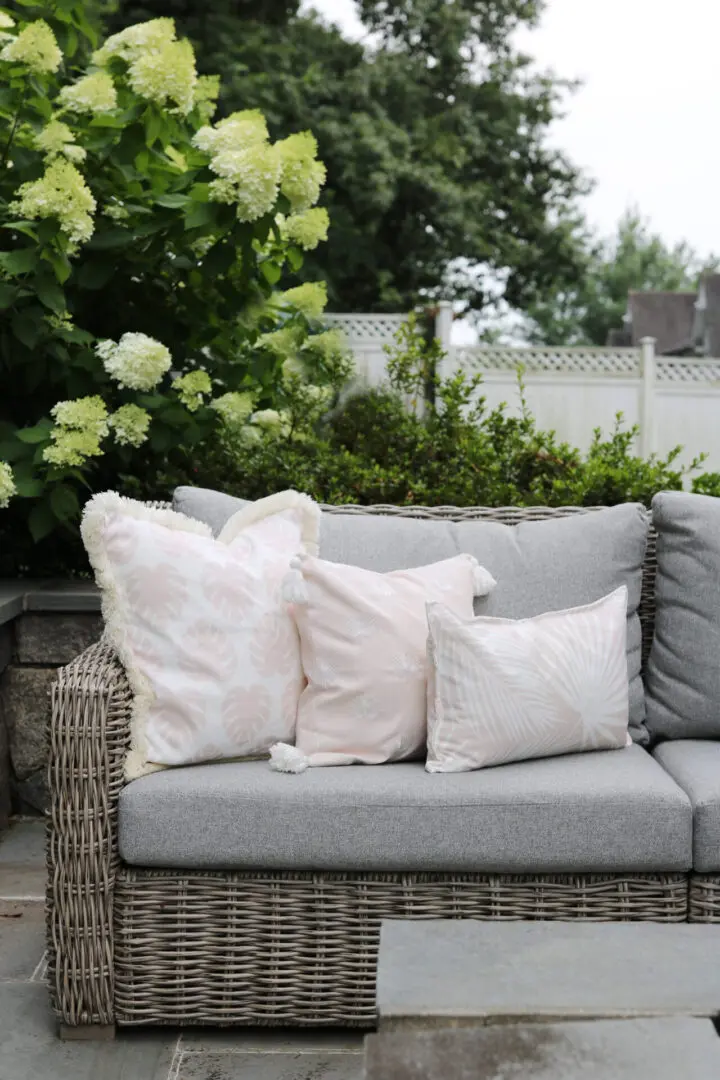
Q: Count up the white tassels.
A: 3